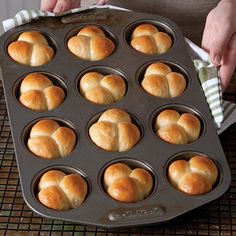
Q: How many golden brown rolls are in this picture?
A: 12